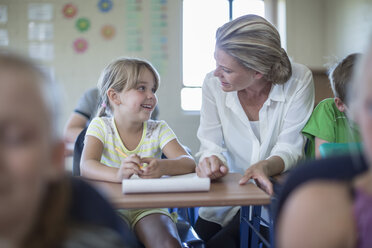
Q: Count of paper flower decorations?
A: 5